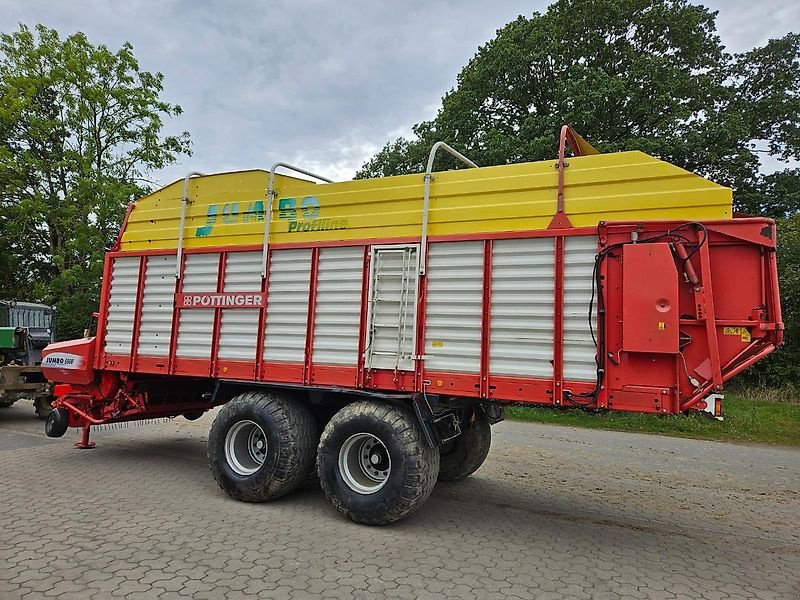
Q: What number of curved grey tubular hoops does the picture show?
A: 3